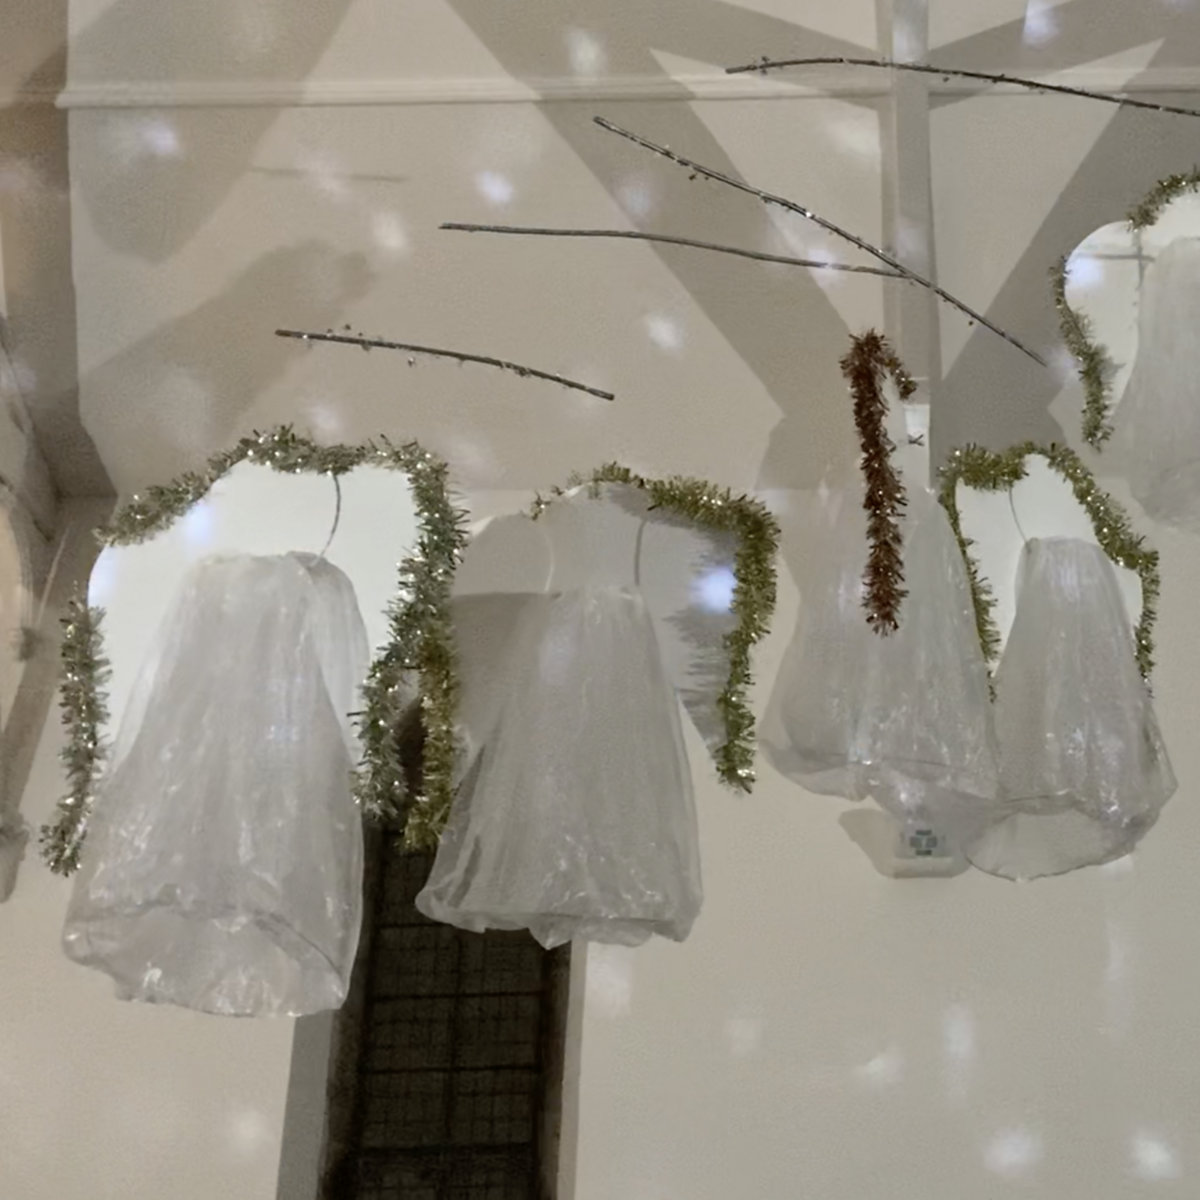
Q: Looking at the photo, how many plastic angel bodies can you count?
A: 5